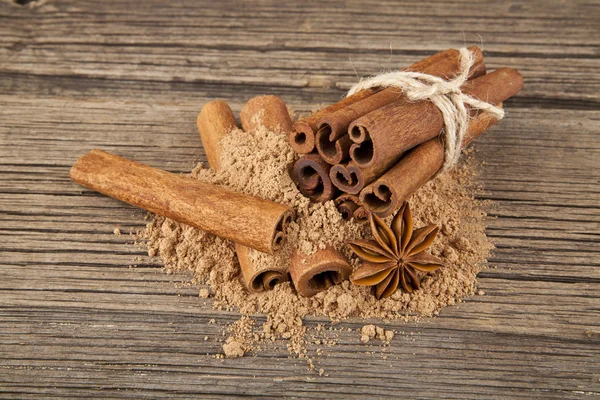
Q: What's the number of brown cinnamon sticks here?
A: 10